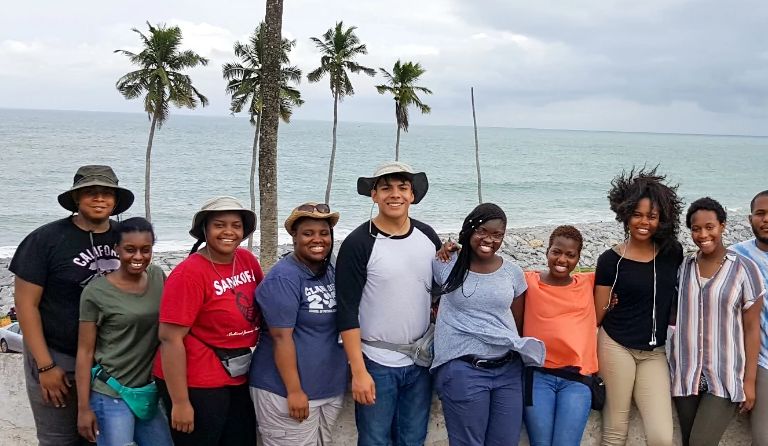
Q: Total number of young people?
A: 10